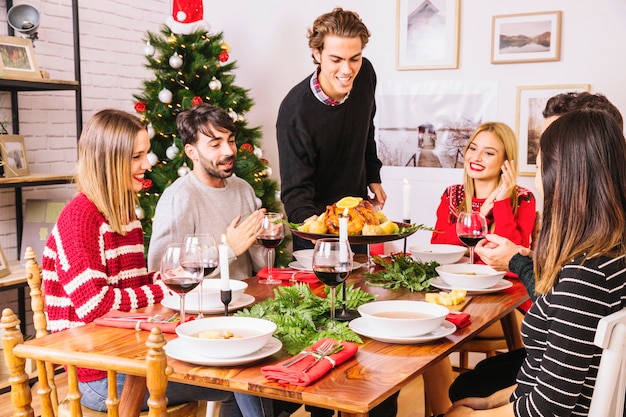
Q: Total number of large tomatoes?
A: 0